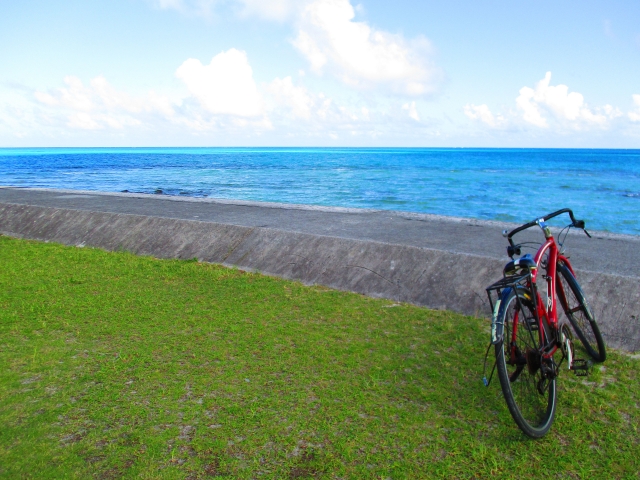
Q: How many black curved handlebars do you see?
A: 1